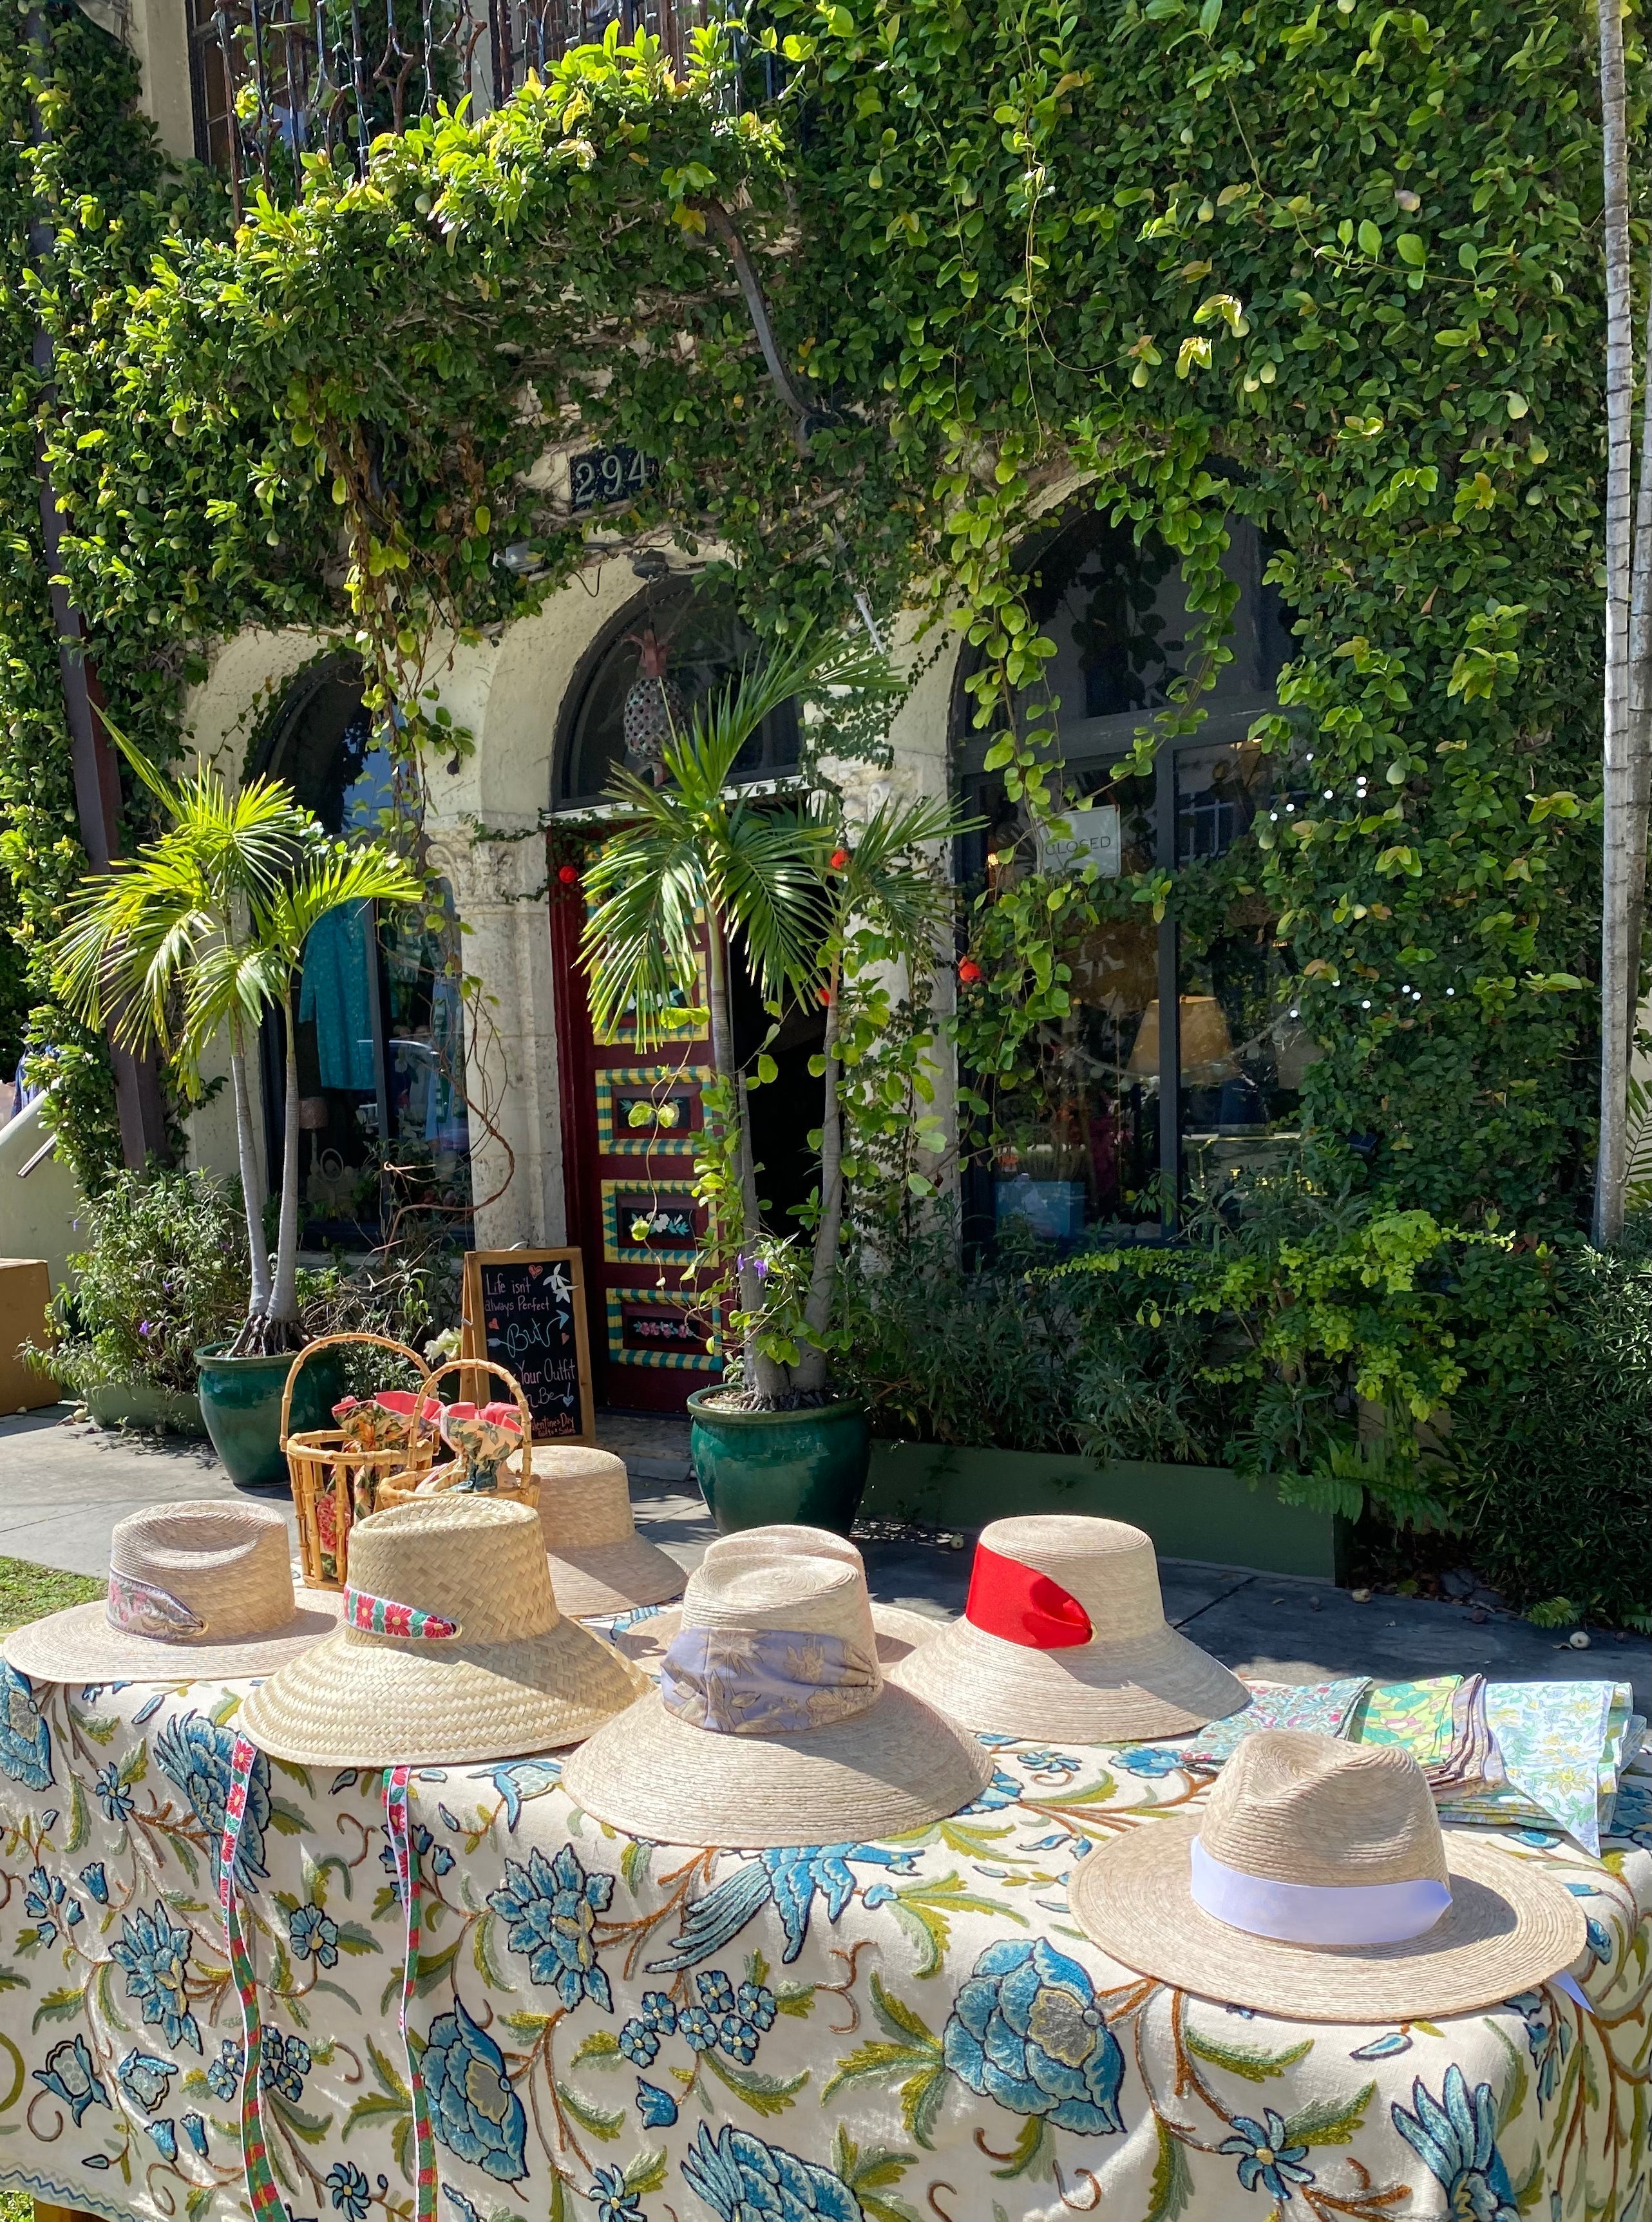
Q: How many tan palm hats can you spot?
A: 7